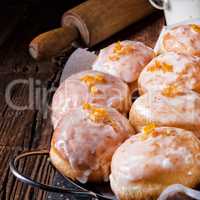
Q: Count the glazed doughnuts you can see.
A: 7